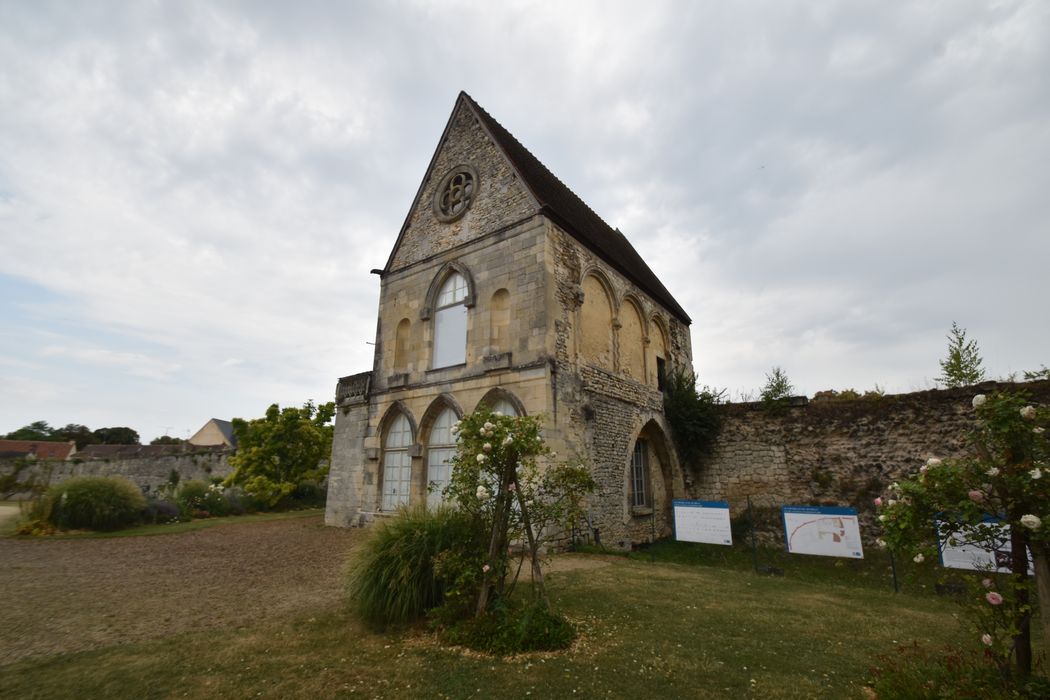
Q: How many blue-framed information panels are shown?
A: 3